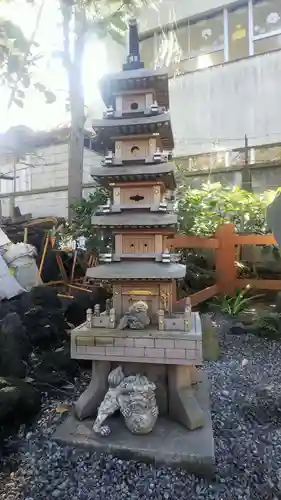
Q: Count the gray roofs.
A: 5